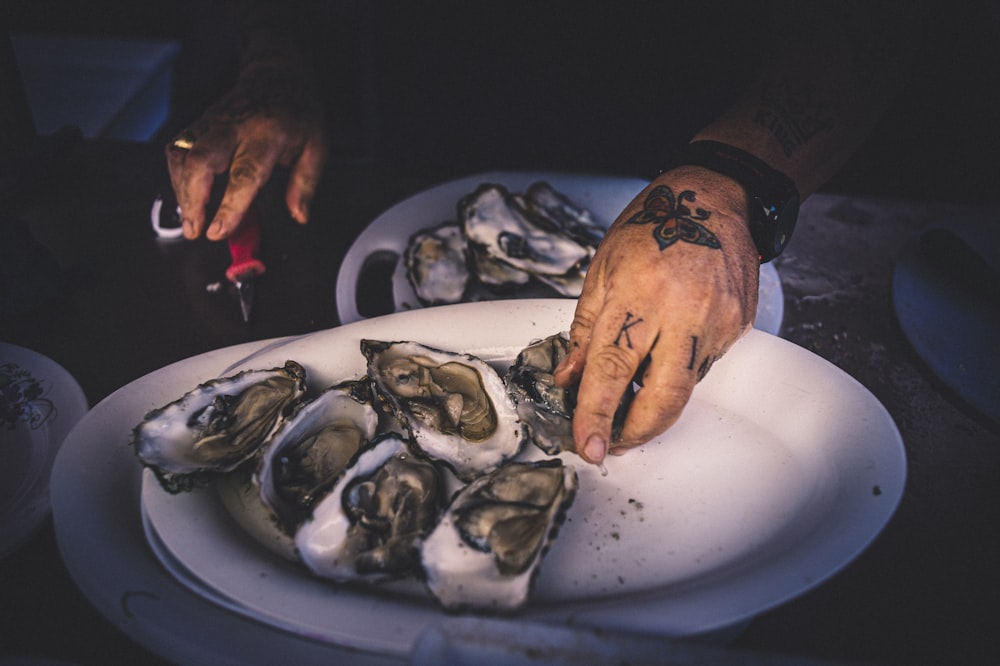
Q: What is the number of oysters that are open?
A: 6